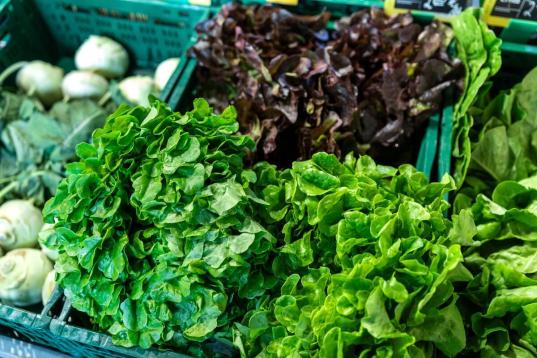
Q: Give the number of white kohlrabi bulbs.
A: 9